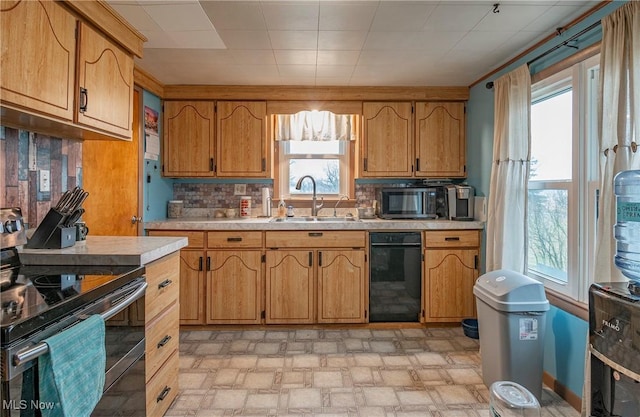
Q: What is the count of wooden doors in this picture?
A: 12